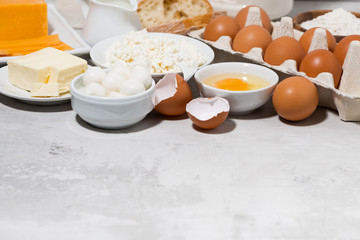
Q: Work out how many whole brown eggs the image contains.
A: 8